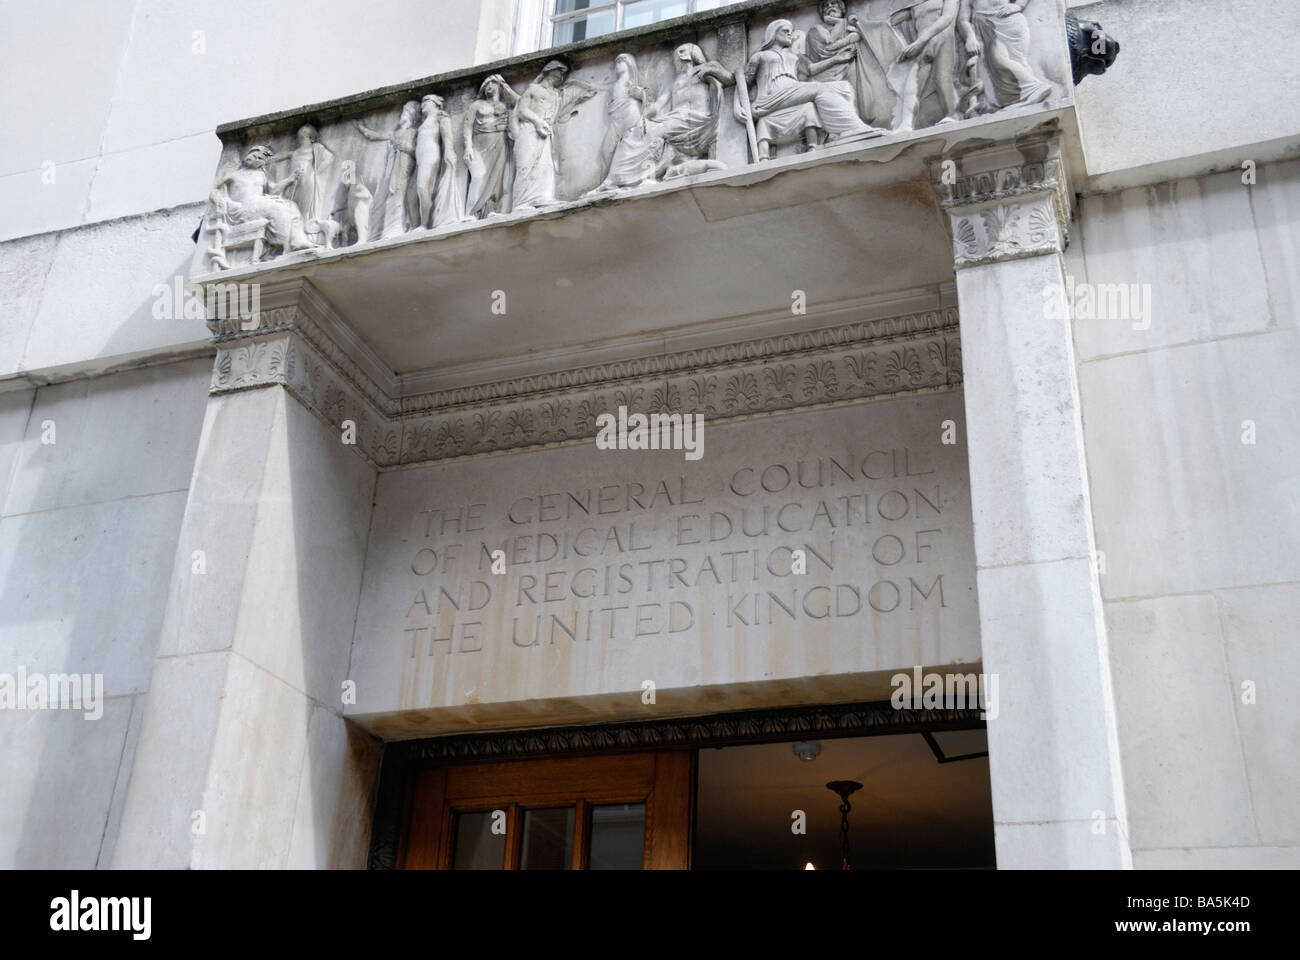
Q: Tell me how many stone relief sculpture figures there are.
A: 12